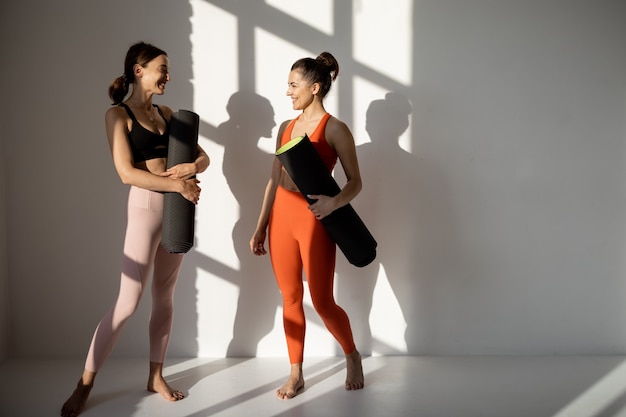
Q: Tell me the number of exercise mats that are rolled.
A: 2